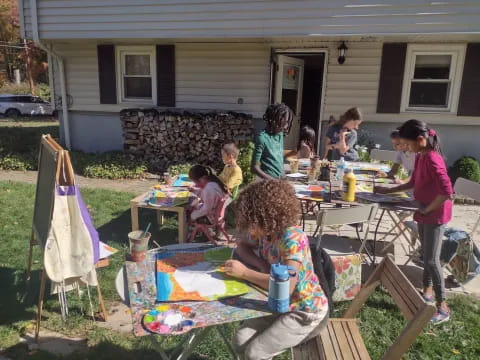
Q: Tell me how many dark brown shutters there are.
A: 4